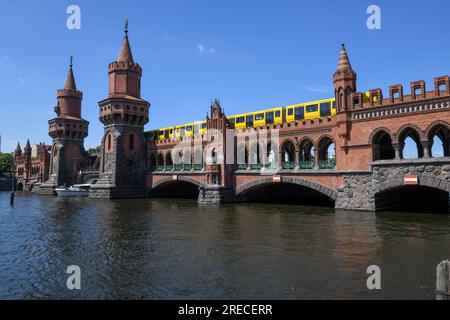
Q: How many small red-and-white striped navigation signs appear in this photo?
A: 3